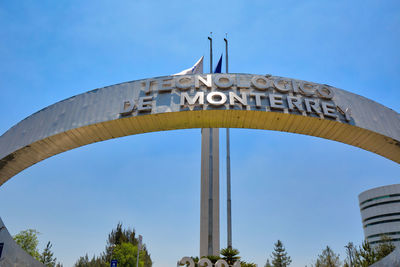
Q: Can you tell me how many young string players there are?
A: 0